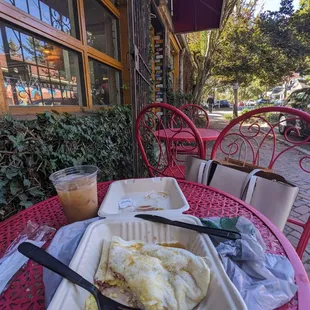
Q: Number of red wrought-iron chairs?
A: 3